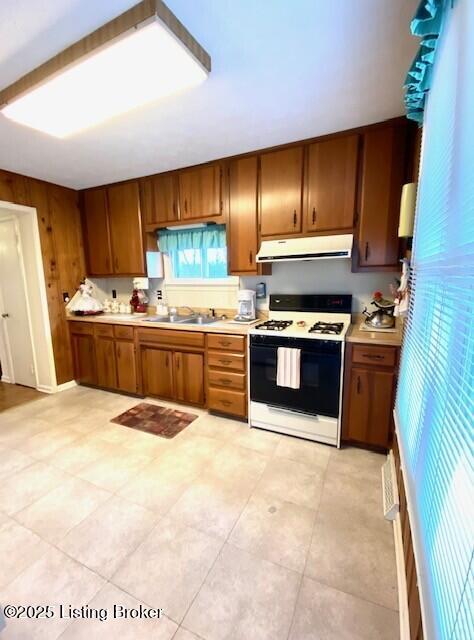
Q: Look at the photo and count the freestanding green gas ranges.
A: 0